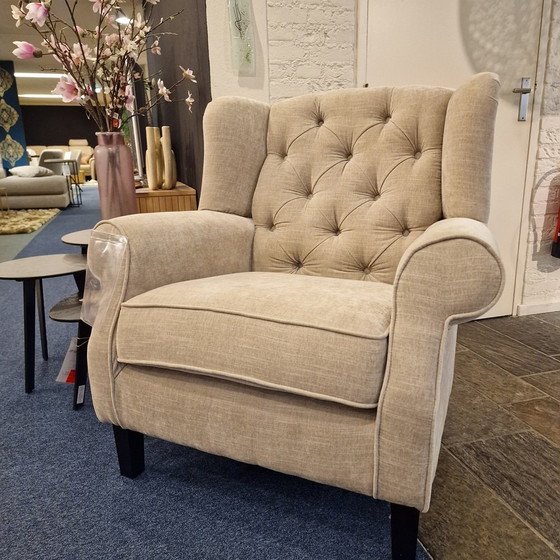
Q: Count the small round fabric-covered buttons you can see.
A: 12